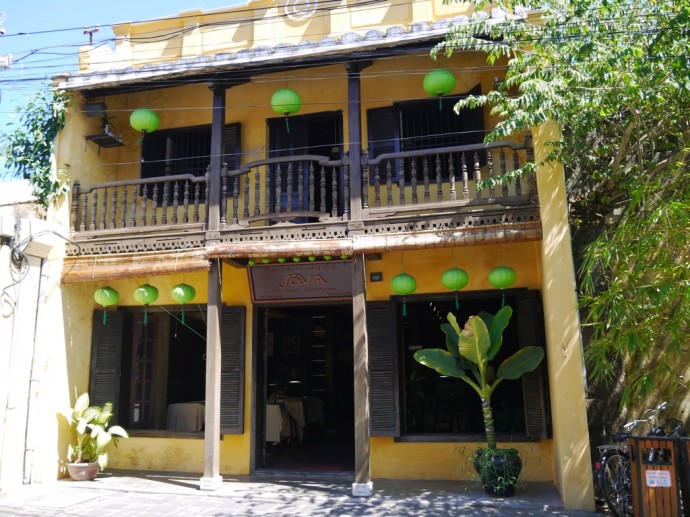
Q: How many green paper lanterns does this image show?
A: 9